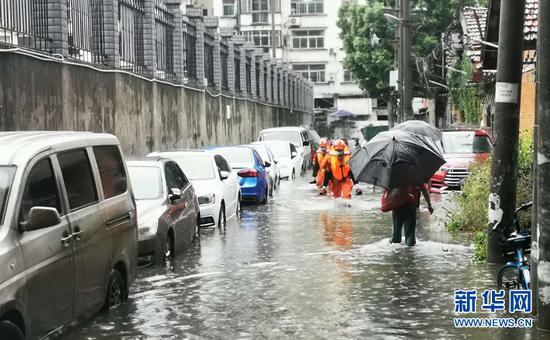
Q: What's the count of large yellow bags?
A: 0